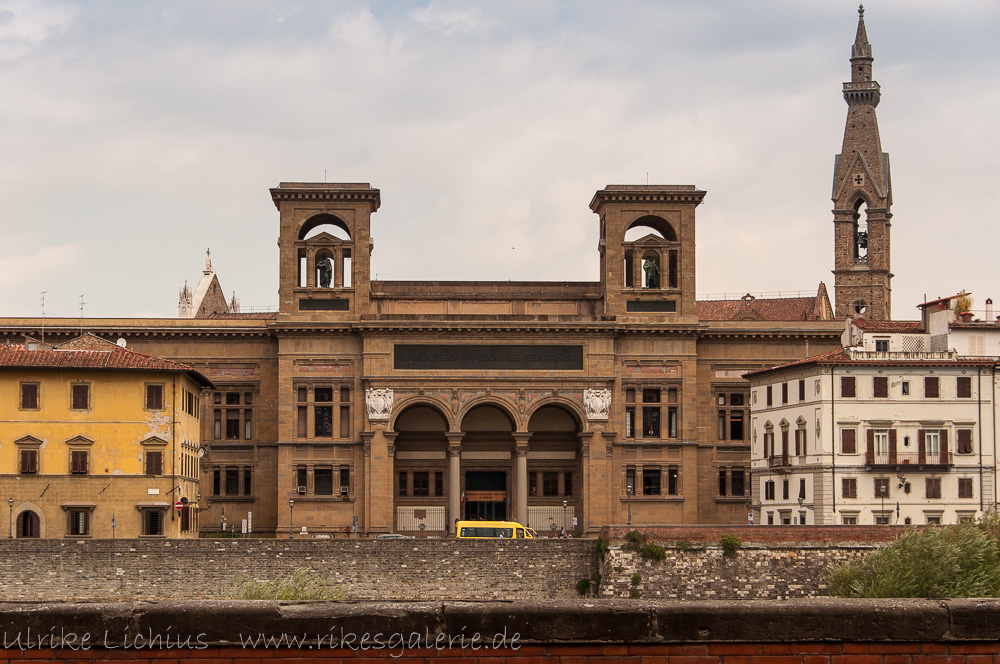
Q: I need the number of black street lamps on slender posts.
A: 5